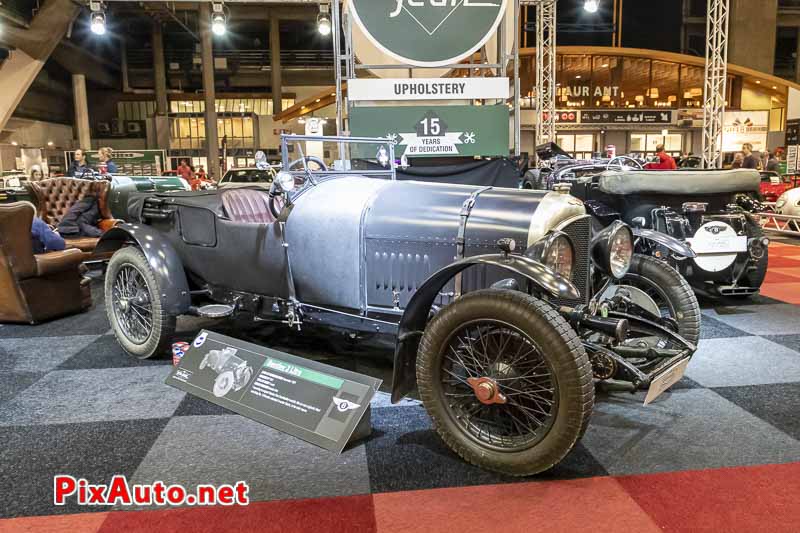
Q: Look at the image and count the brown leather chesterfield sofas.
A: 2